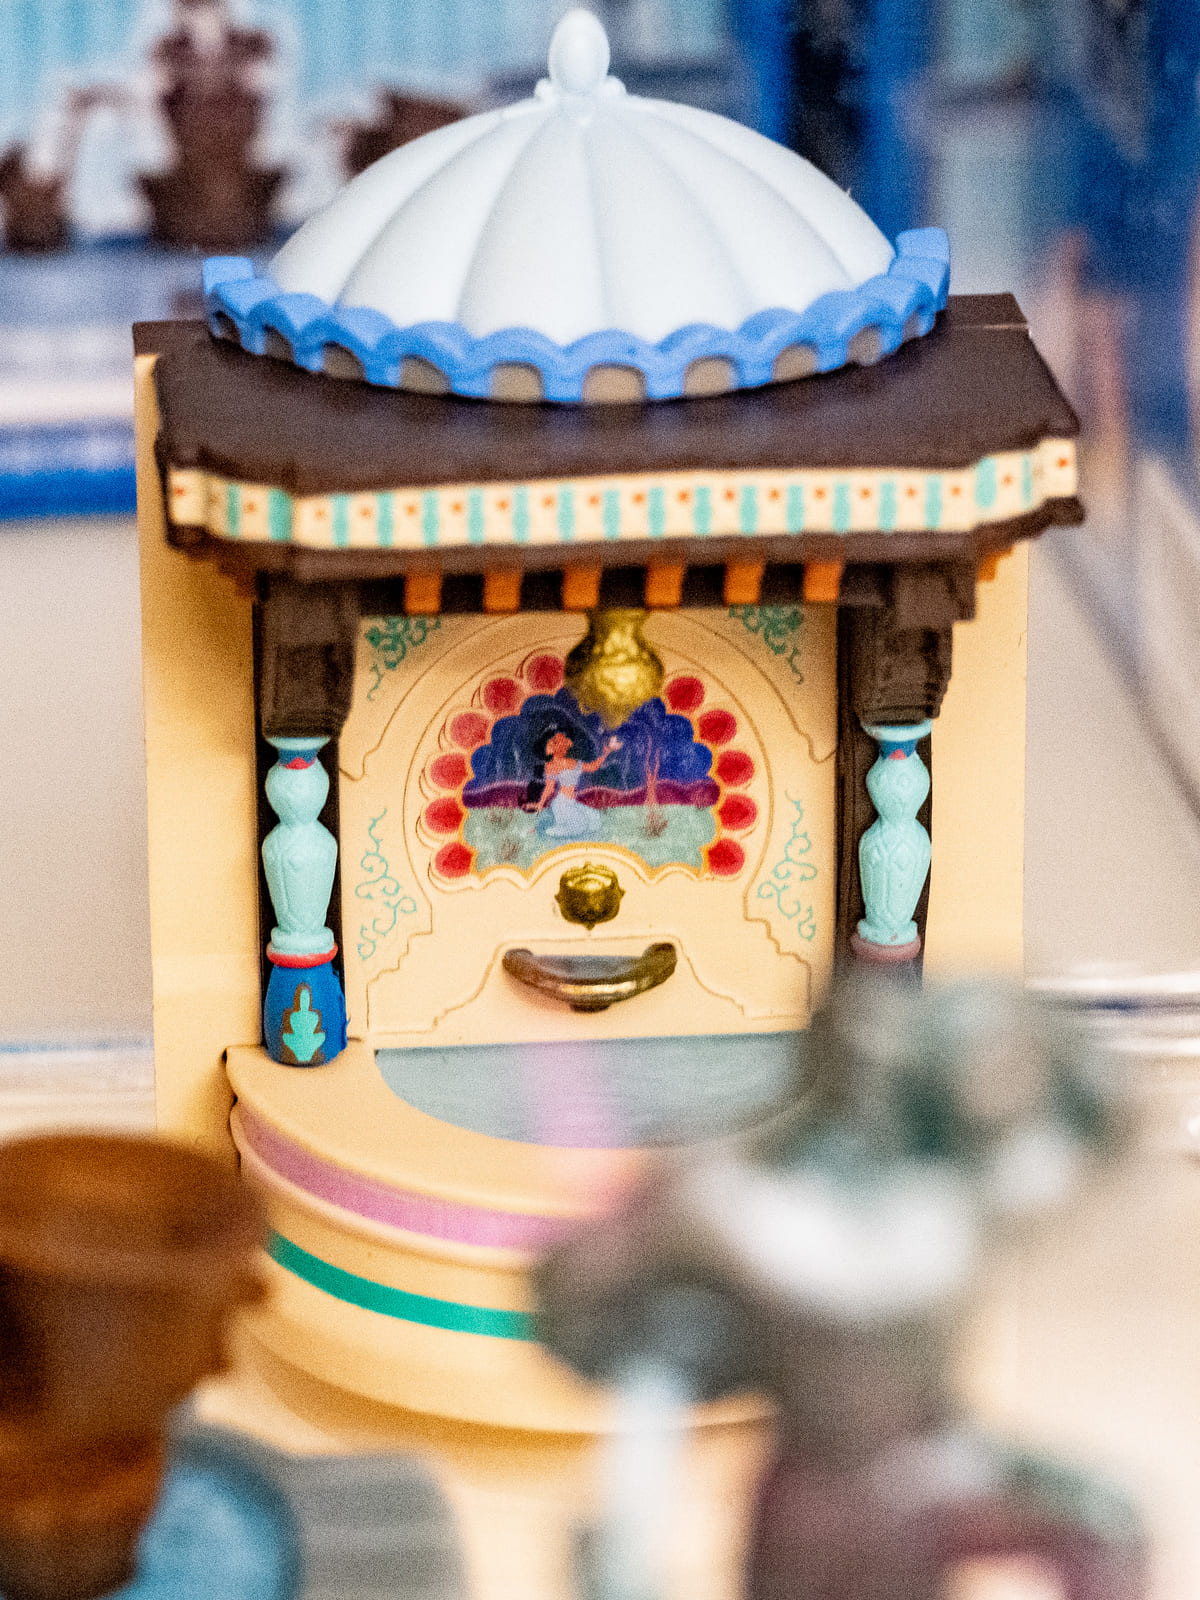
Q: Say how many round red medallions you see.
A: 11